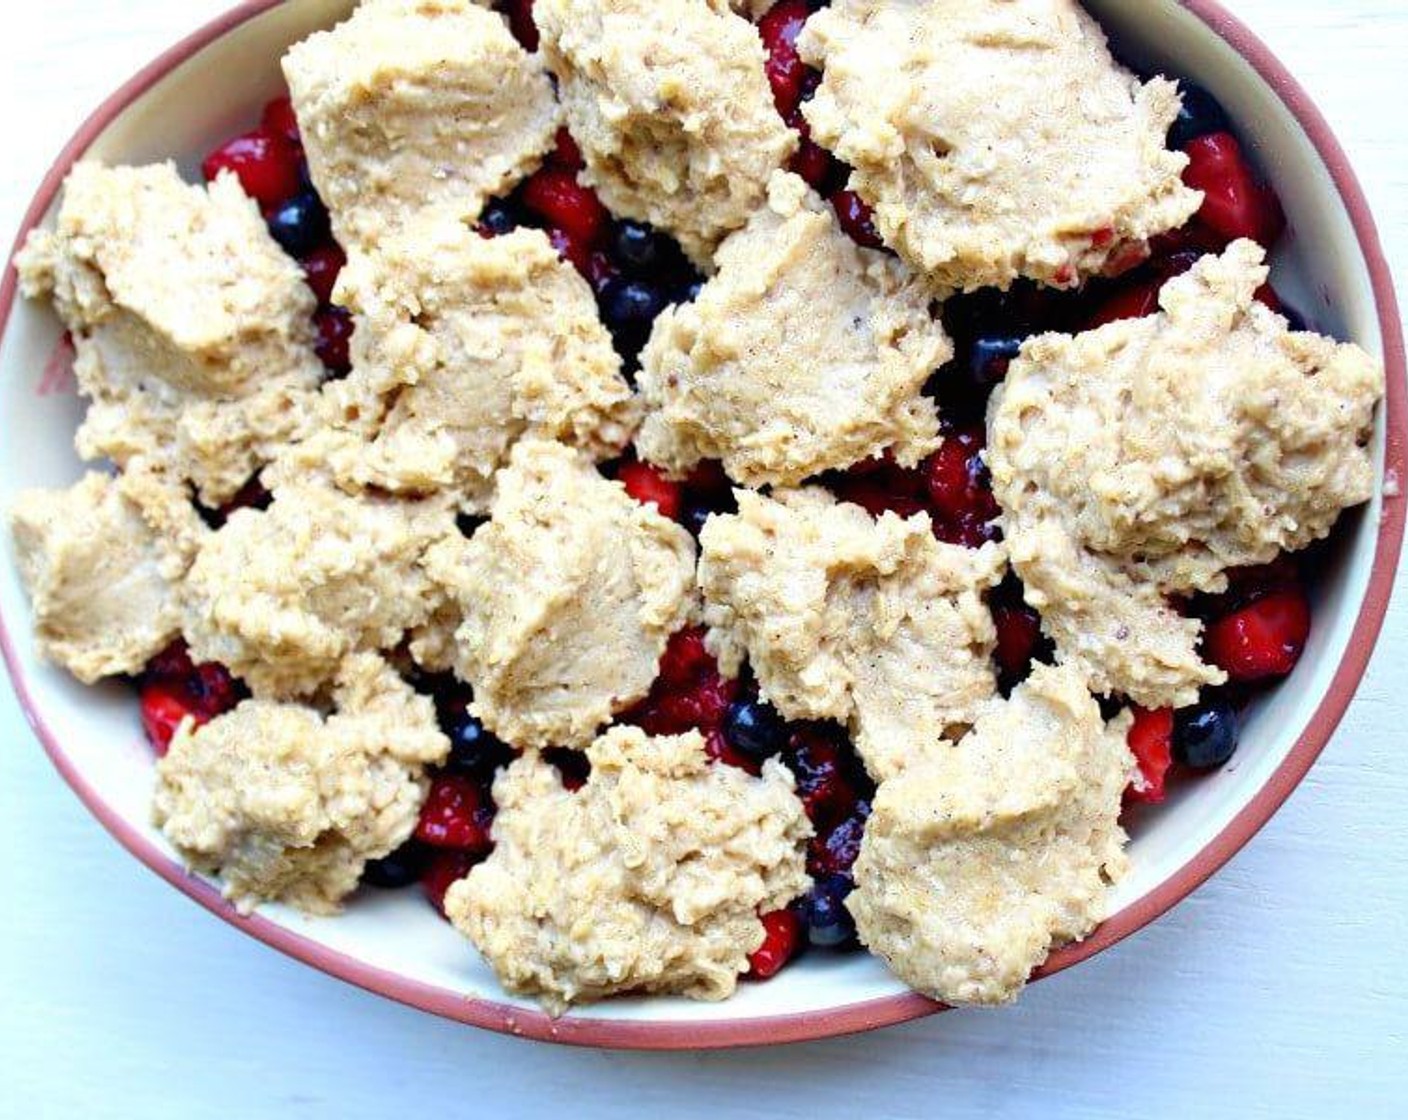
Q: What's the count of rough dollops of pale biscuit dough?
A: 14